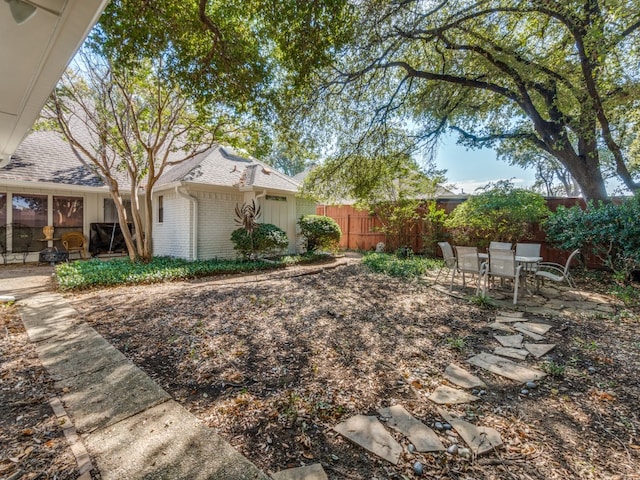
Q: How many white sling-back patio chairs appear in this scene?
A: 6